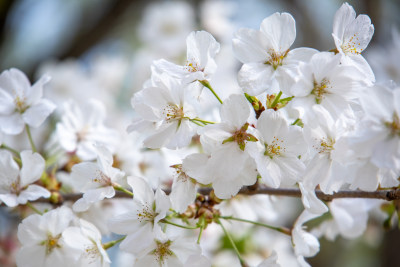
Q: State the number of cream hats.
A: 0